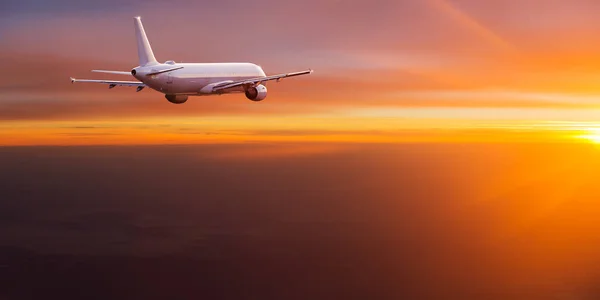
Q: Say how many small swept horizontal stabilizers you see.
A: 2